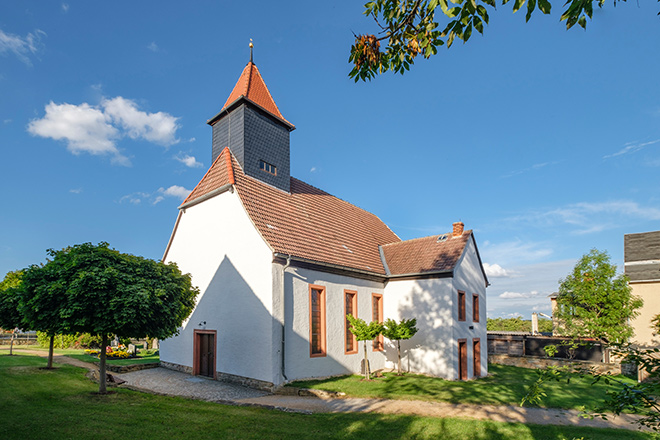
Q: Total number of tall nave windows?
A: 3